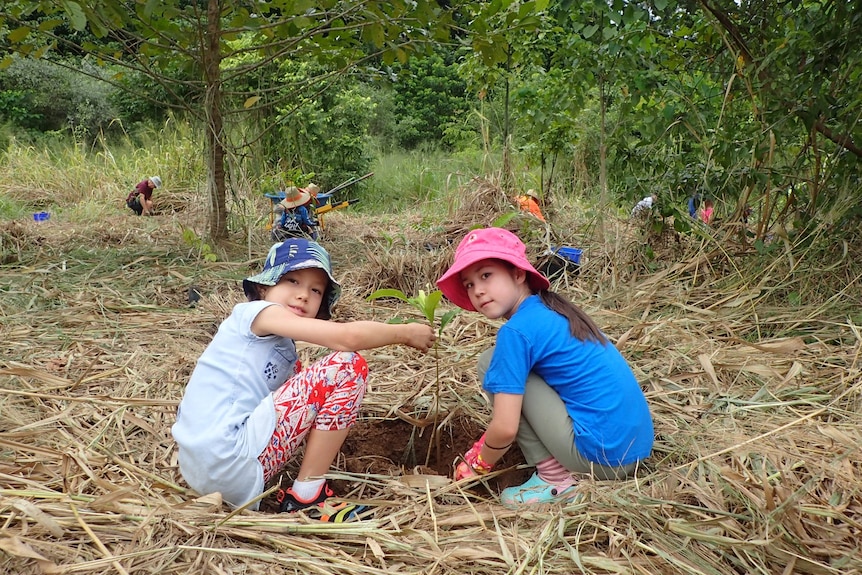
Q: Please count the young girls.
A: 2